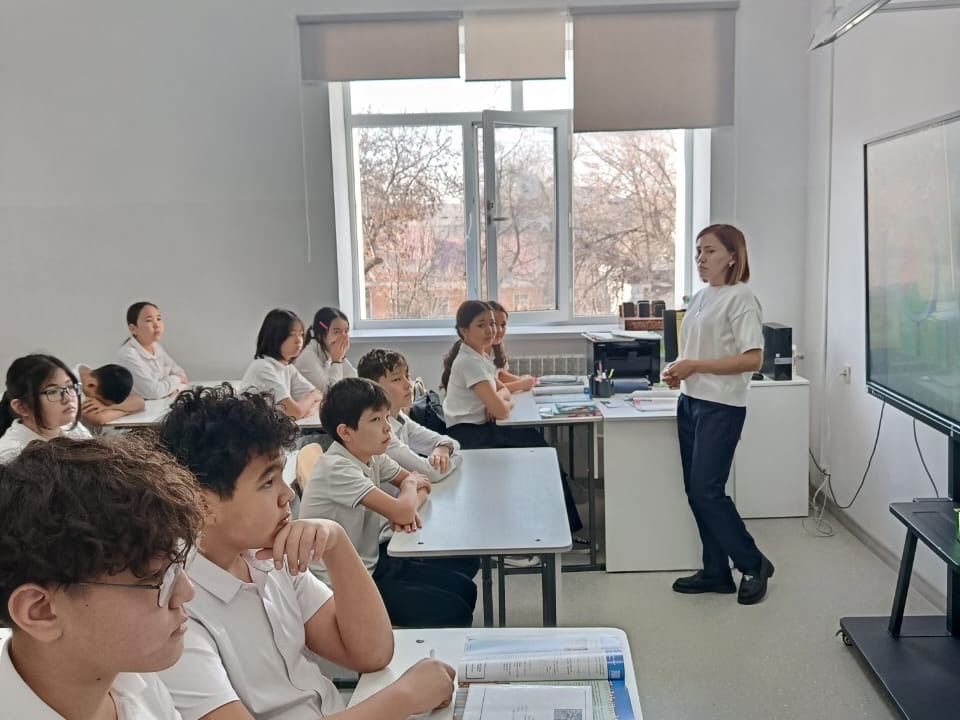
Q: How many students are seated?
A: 11